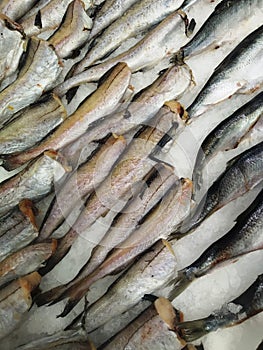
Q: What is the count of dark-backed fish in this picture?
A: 6